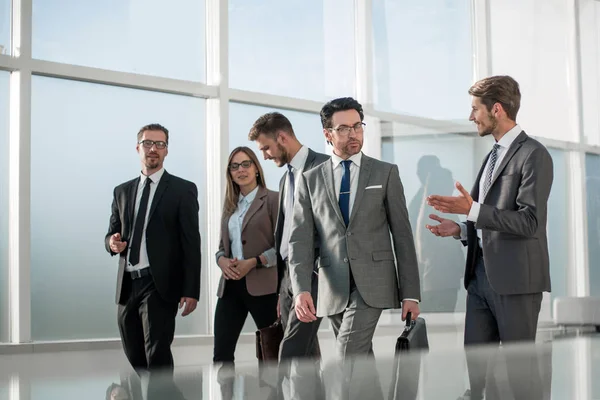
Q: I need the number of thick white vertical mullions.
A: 5